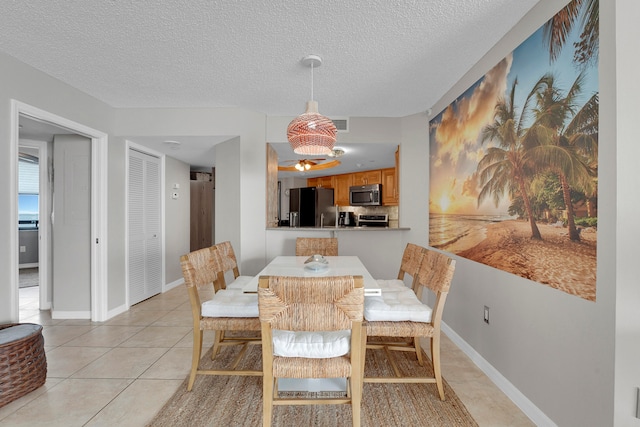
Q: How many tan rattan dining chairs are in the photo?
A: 6